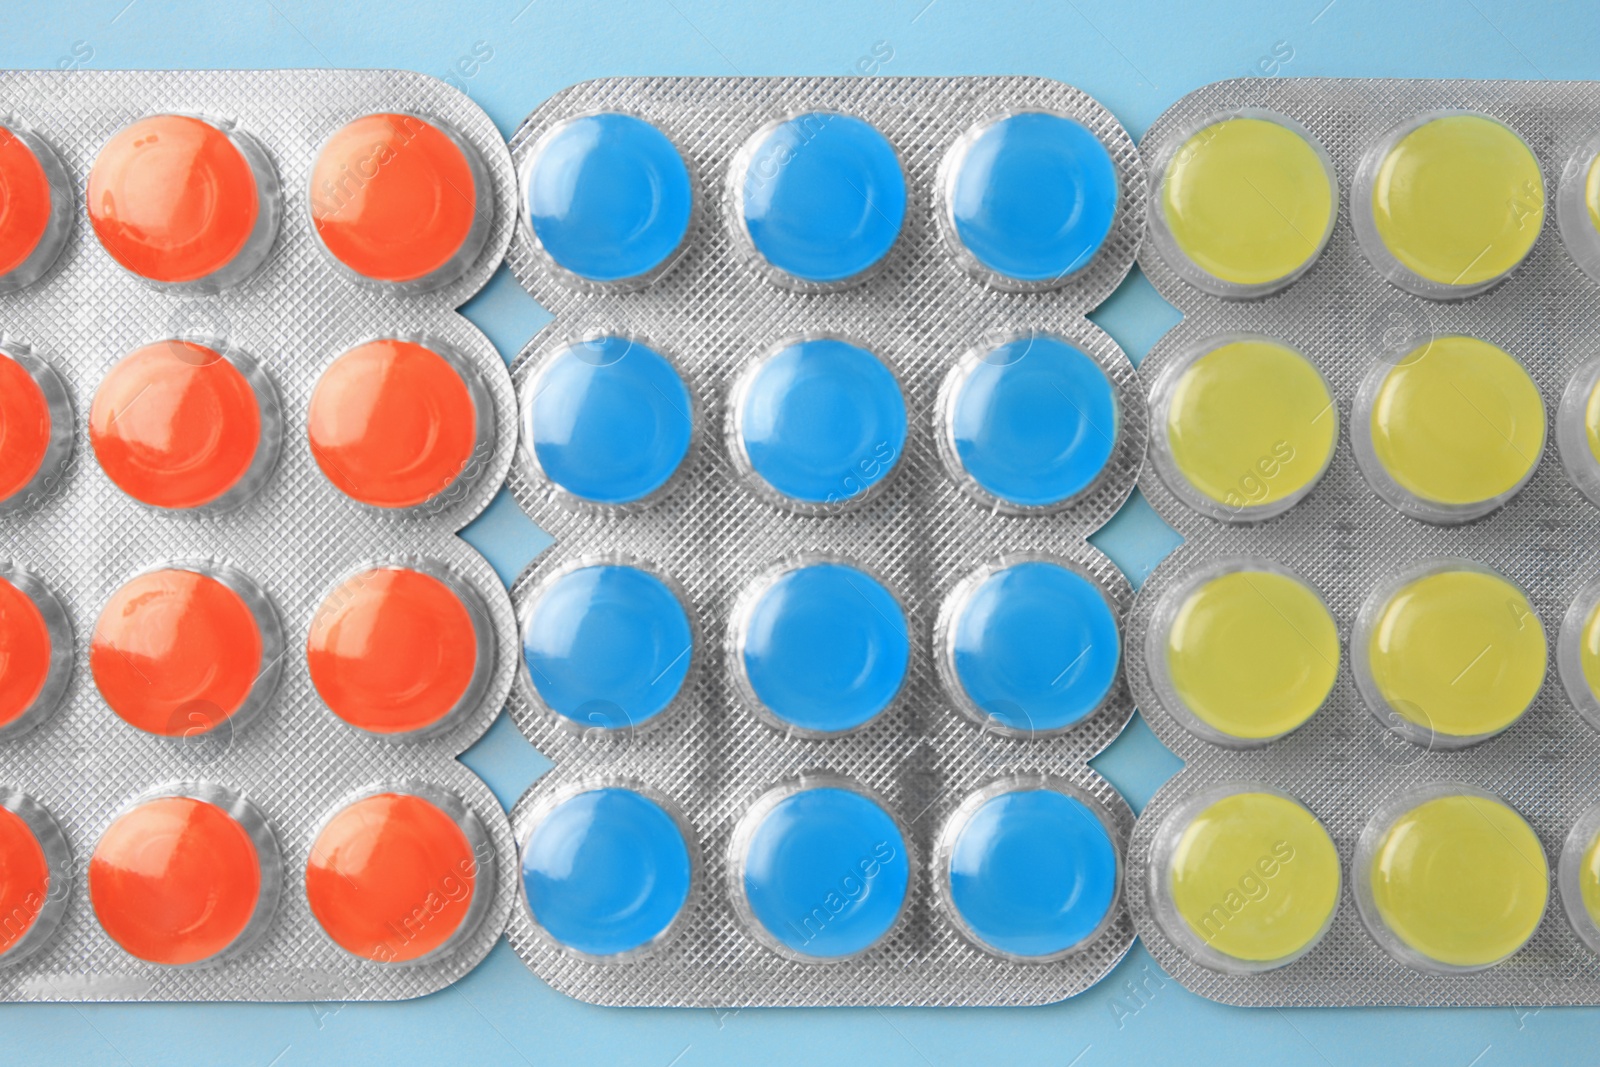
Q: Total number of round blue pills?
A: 12